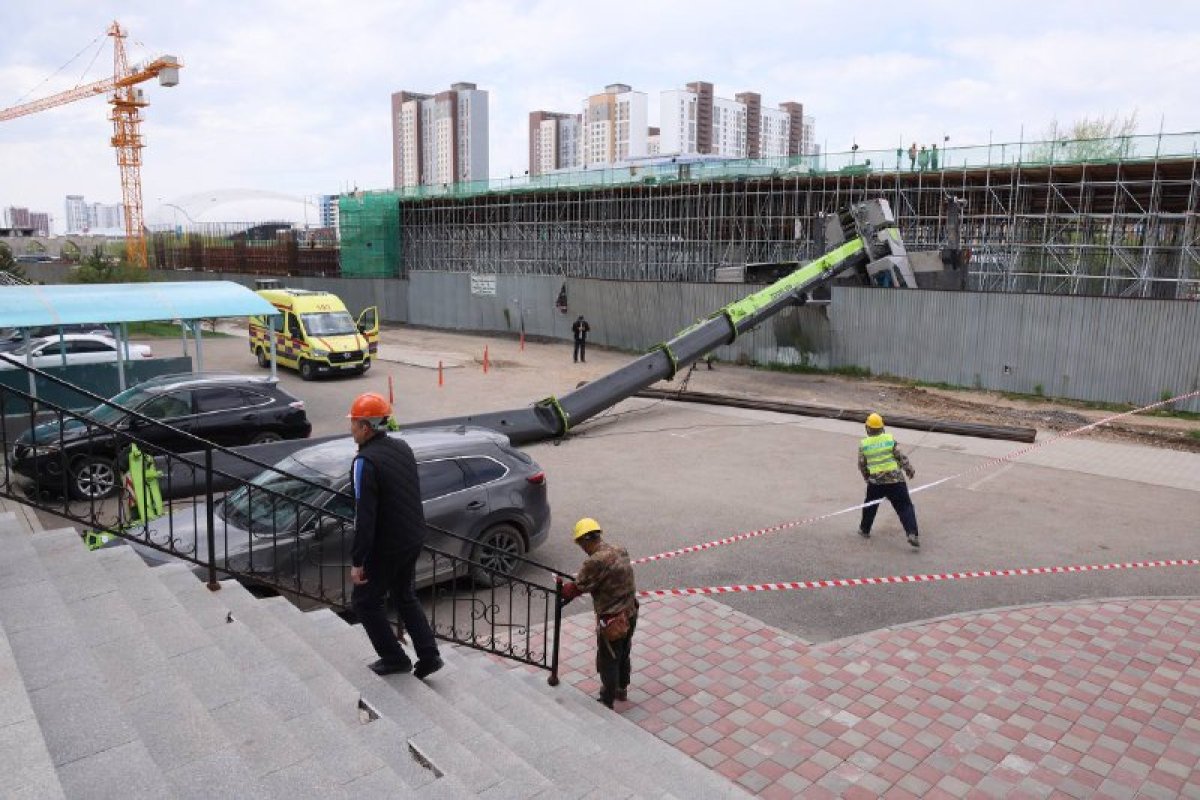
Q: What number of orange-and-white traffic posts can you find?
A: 4